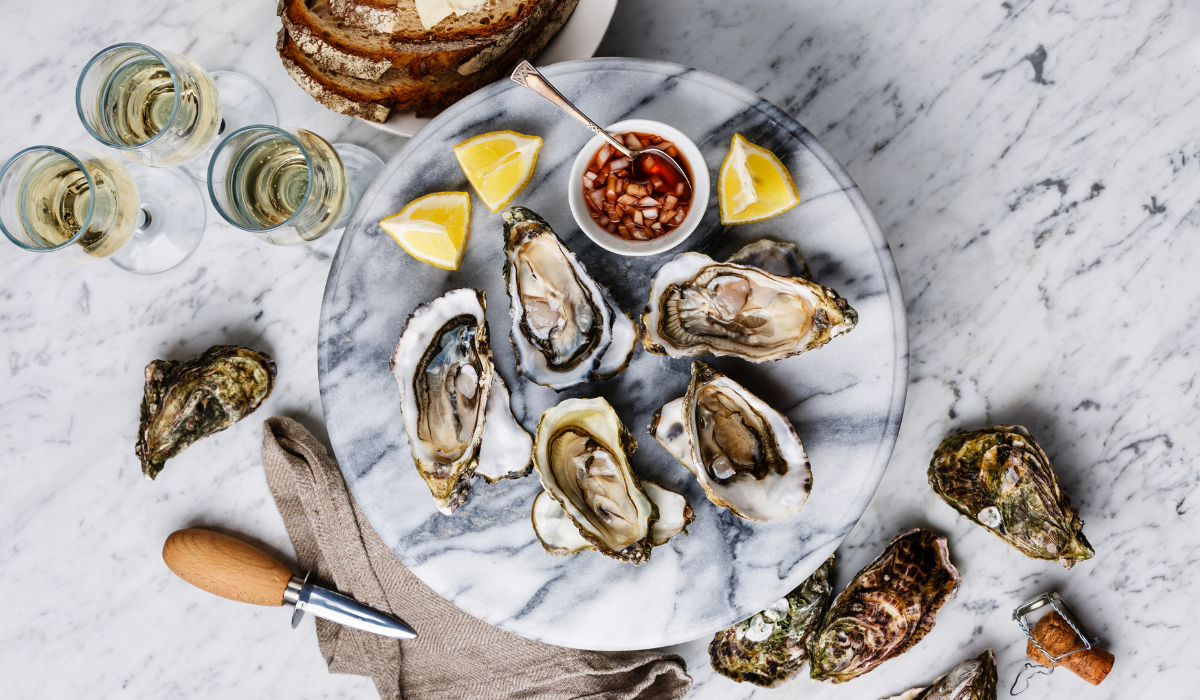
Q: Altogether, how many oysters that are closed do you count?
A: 5